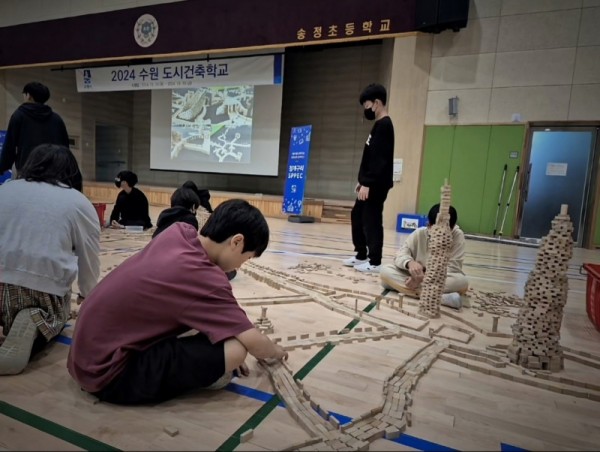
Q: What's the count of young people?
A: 8